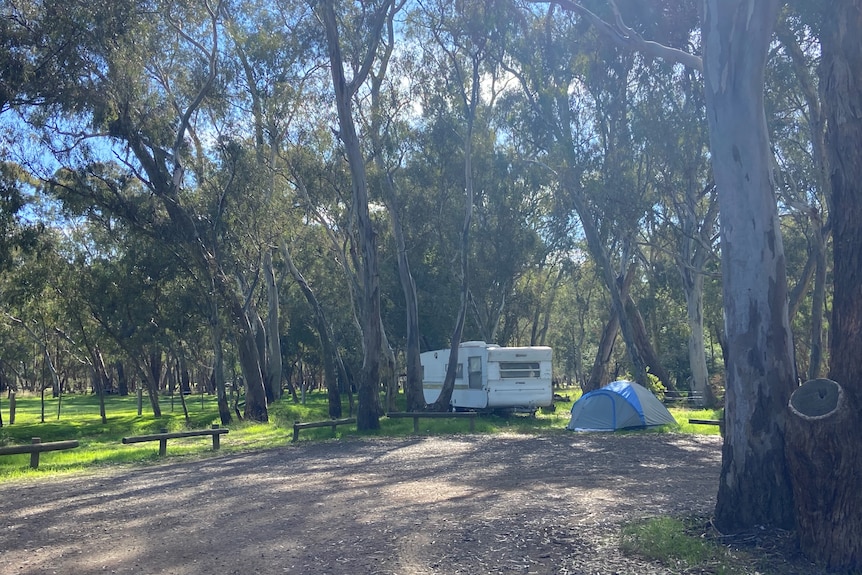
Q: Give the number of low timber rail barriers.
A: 5